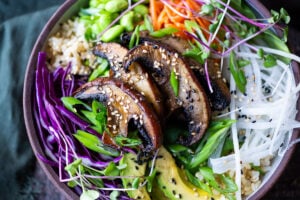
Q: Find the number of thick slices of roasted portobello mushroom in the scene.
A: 4